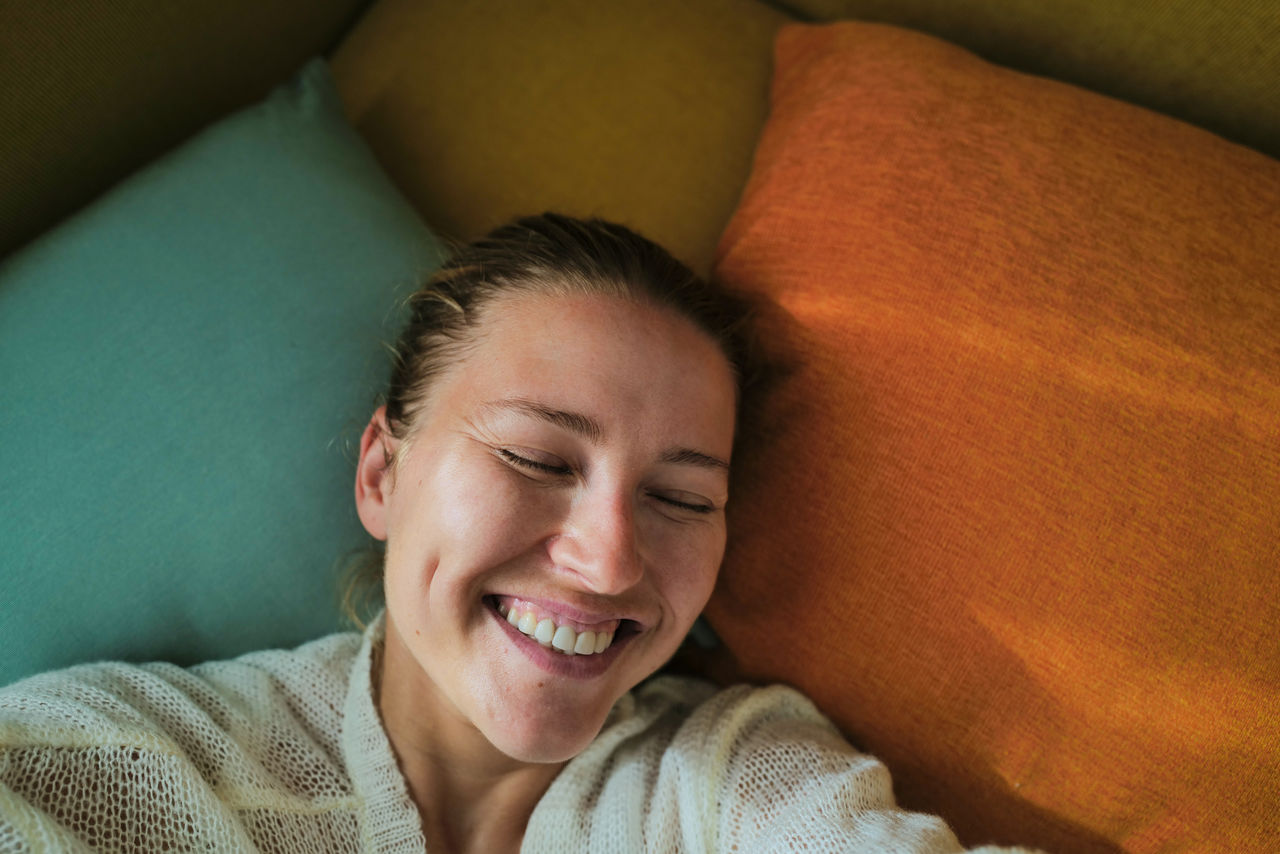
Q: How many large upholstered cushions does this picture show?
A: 3